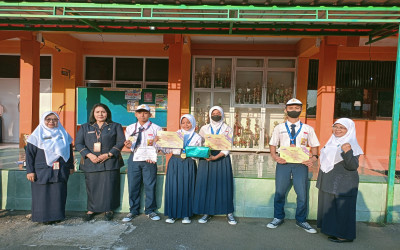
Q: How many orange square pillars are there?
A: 3